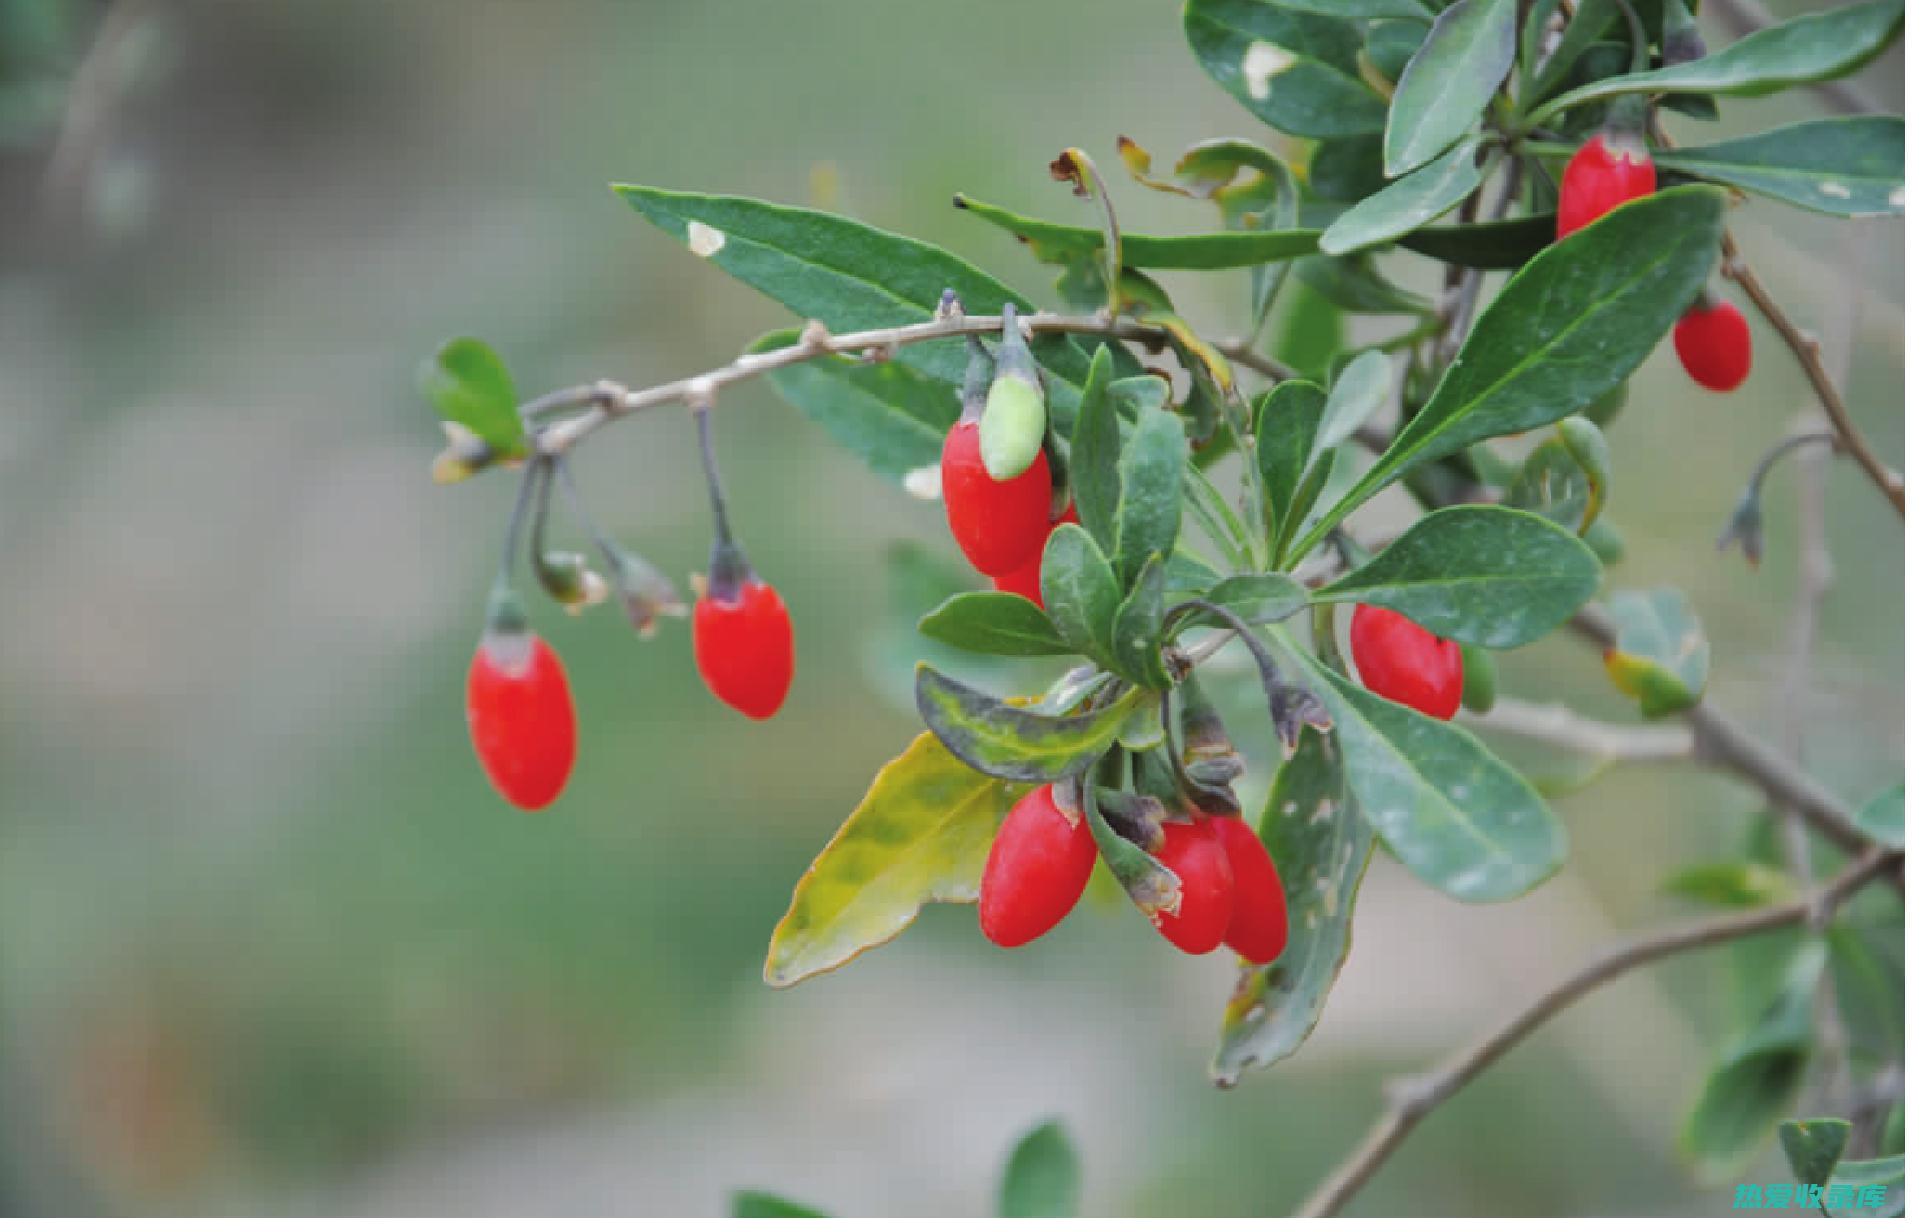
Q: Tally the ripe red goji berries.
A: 10